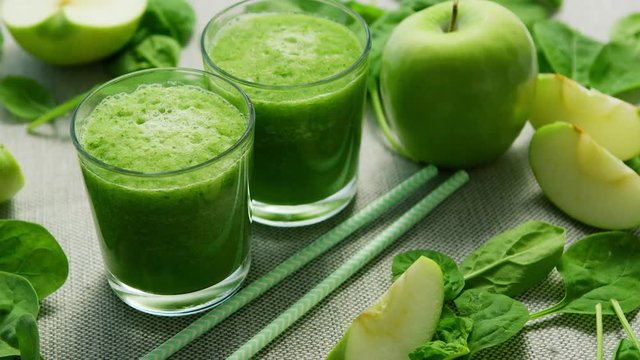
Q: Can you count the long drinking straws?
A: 2